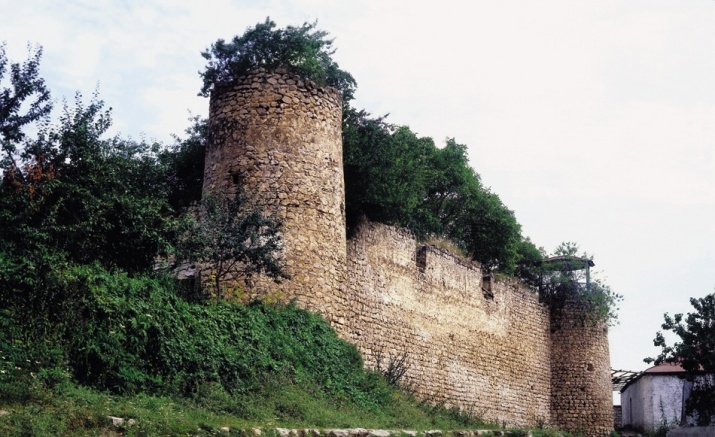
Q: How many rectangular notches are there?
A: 2